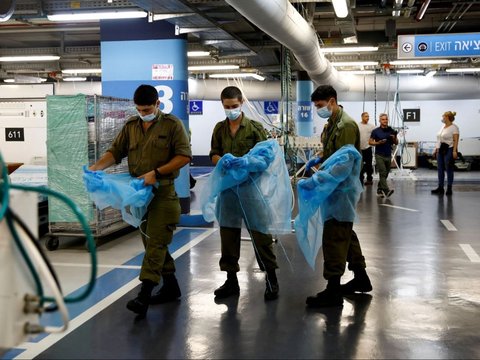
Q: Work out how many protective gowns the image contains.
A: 3